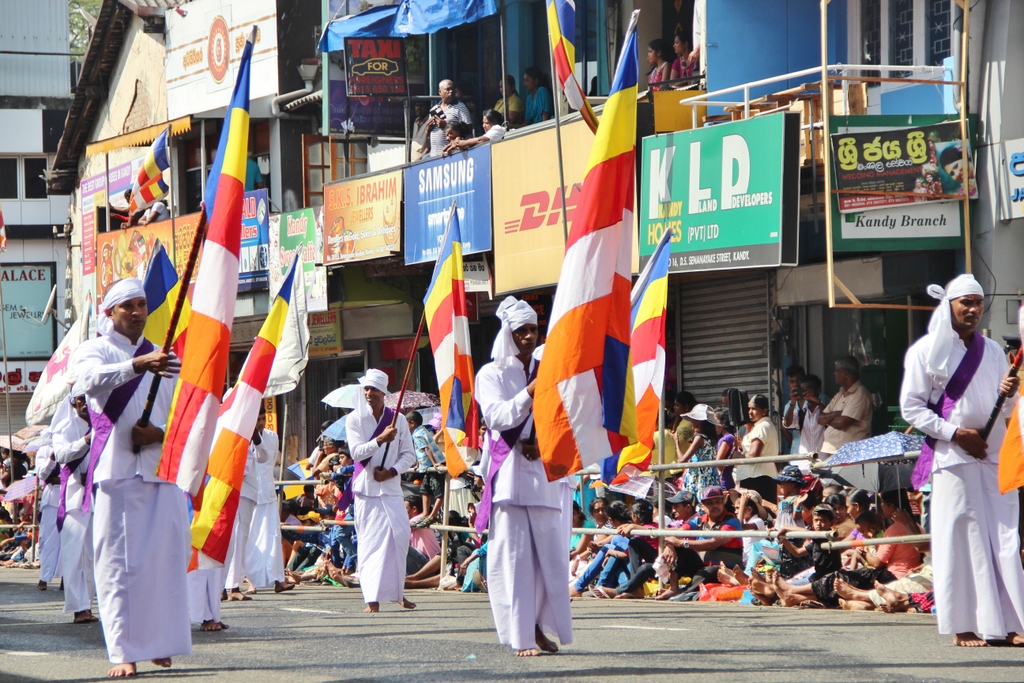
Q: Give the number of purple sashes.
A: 6